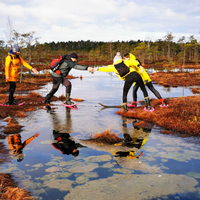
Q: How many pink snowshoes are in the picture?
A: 5